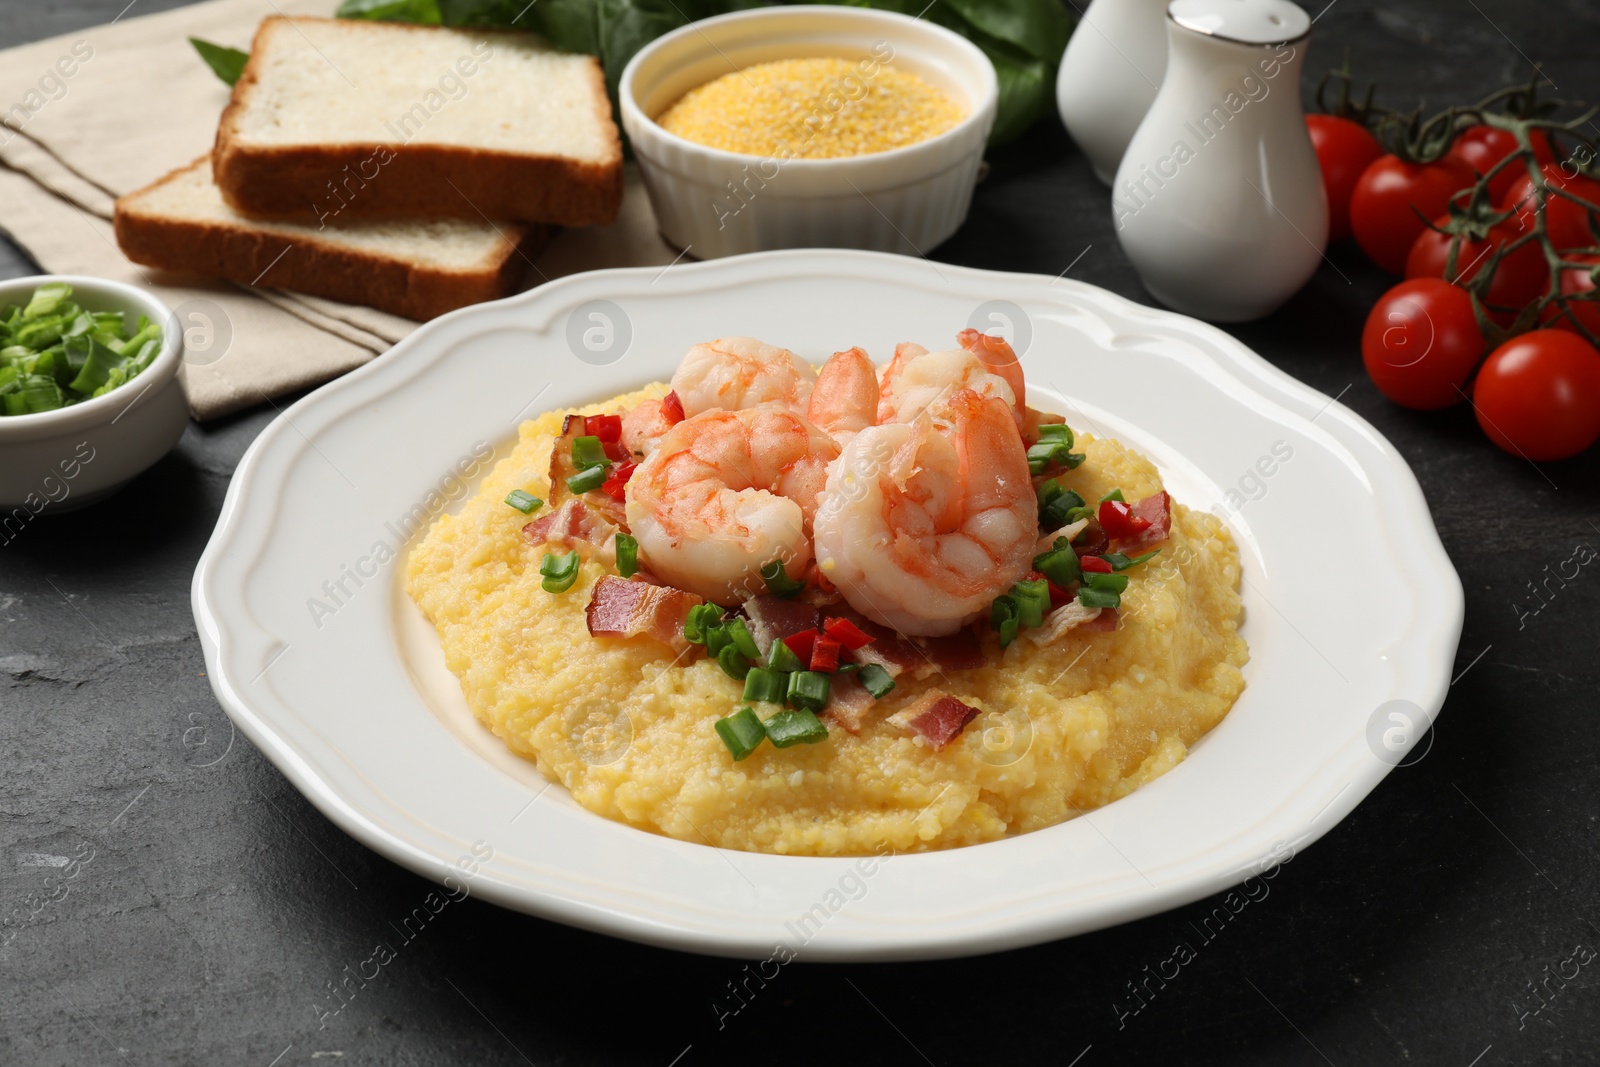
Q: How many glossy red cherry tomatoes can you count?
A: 8